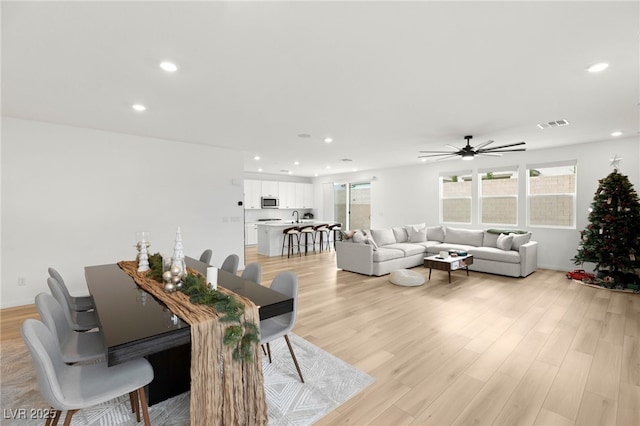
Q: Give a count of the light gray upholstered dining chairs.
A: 8